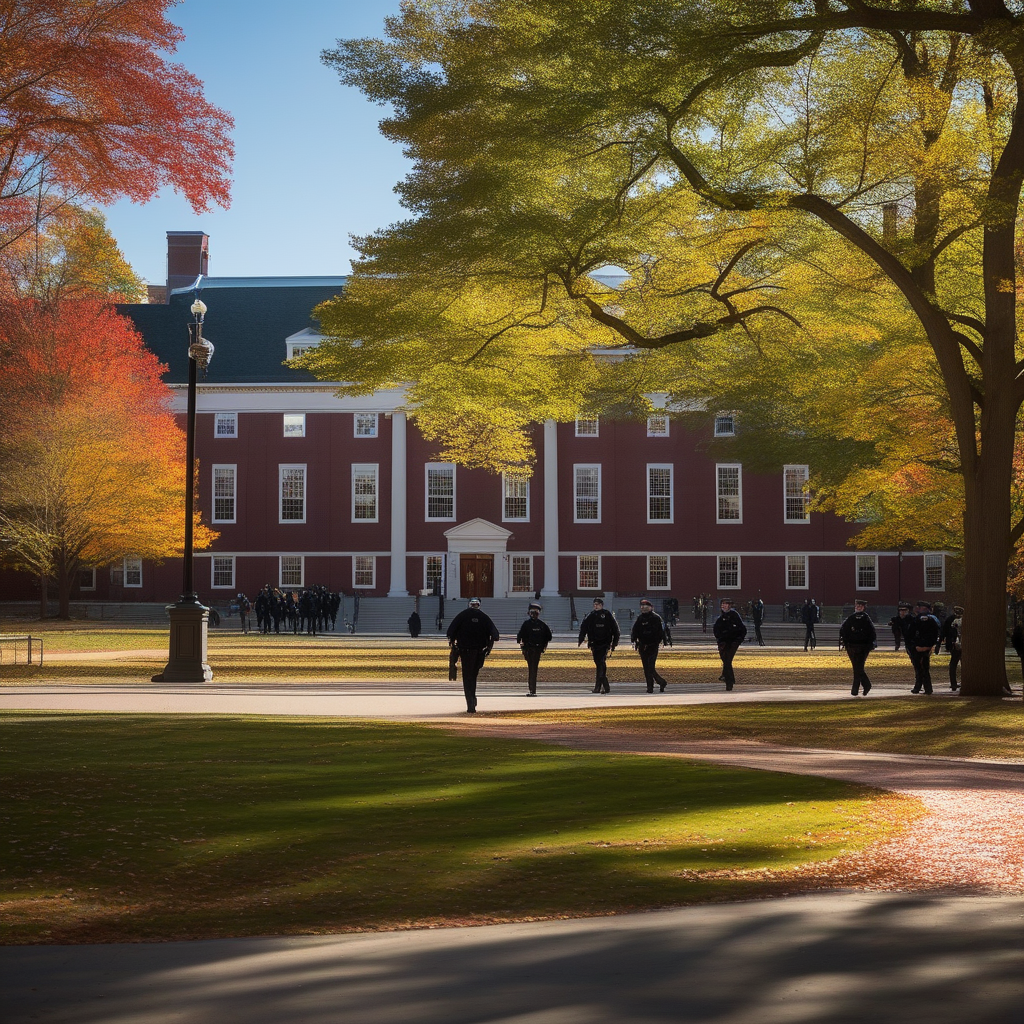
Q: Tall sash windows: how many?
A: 9